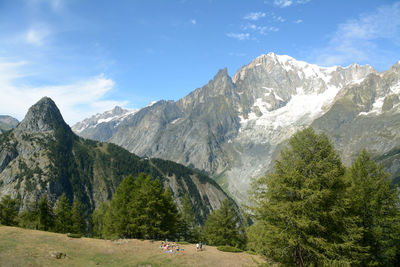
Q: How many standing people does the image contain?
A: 2